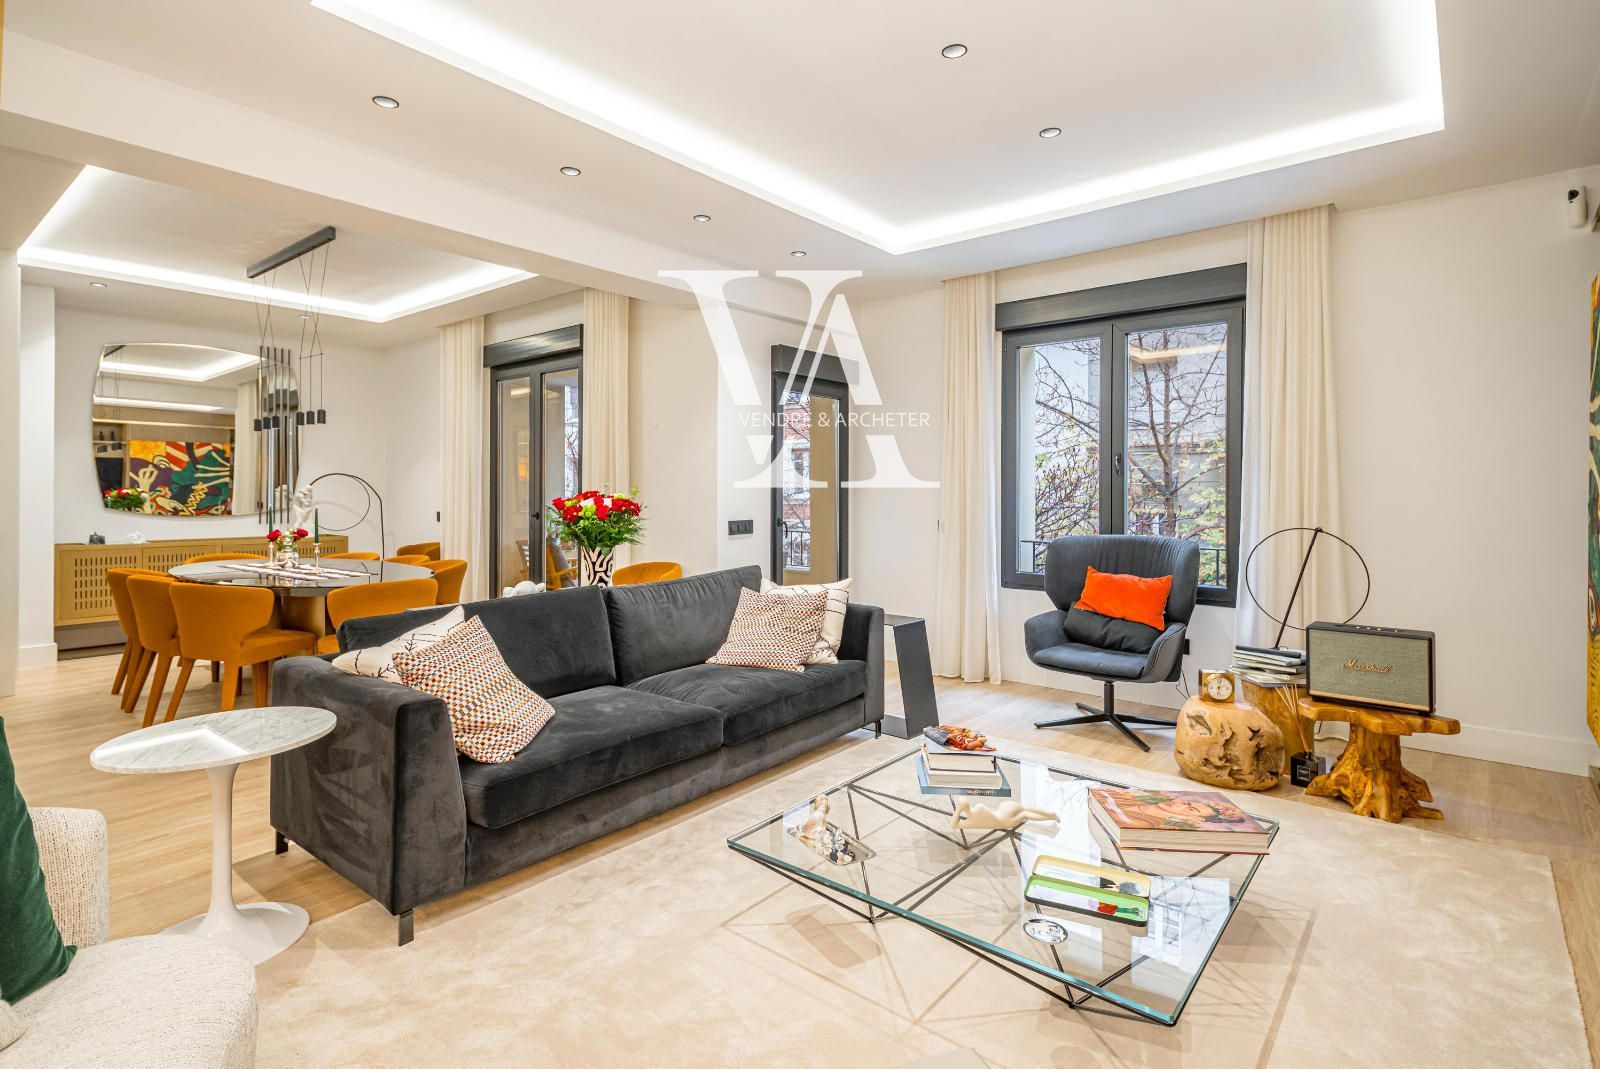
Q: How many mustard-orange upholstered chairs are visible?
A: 10